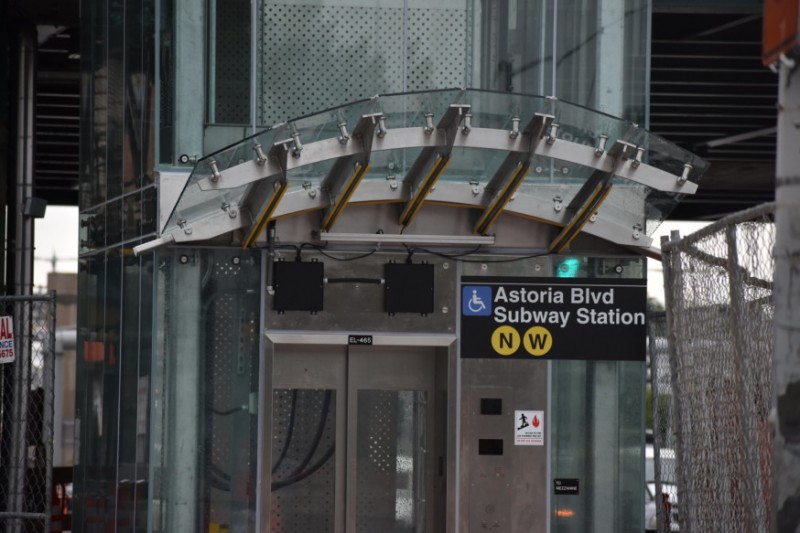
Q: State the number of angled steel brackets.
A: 5